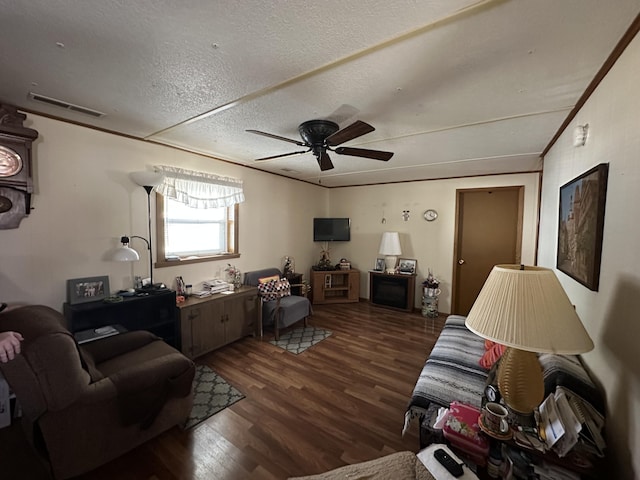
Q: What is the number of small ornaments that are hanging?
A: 2